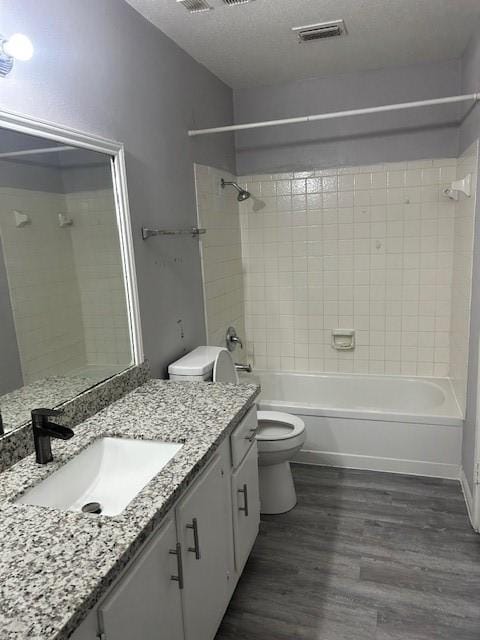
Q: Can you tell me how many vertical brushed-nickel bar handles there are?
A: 3